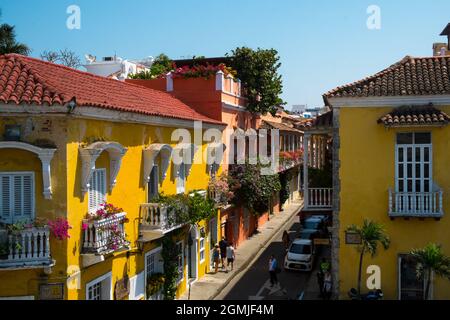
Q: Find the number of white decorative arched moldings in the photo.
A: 5